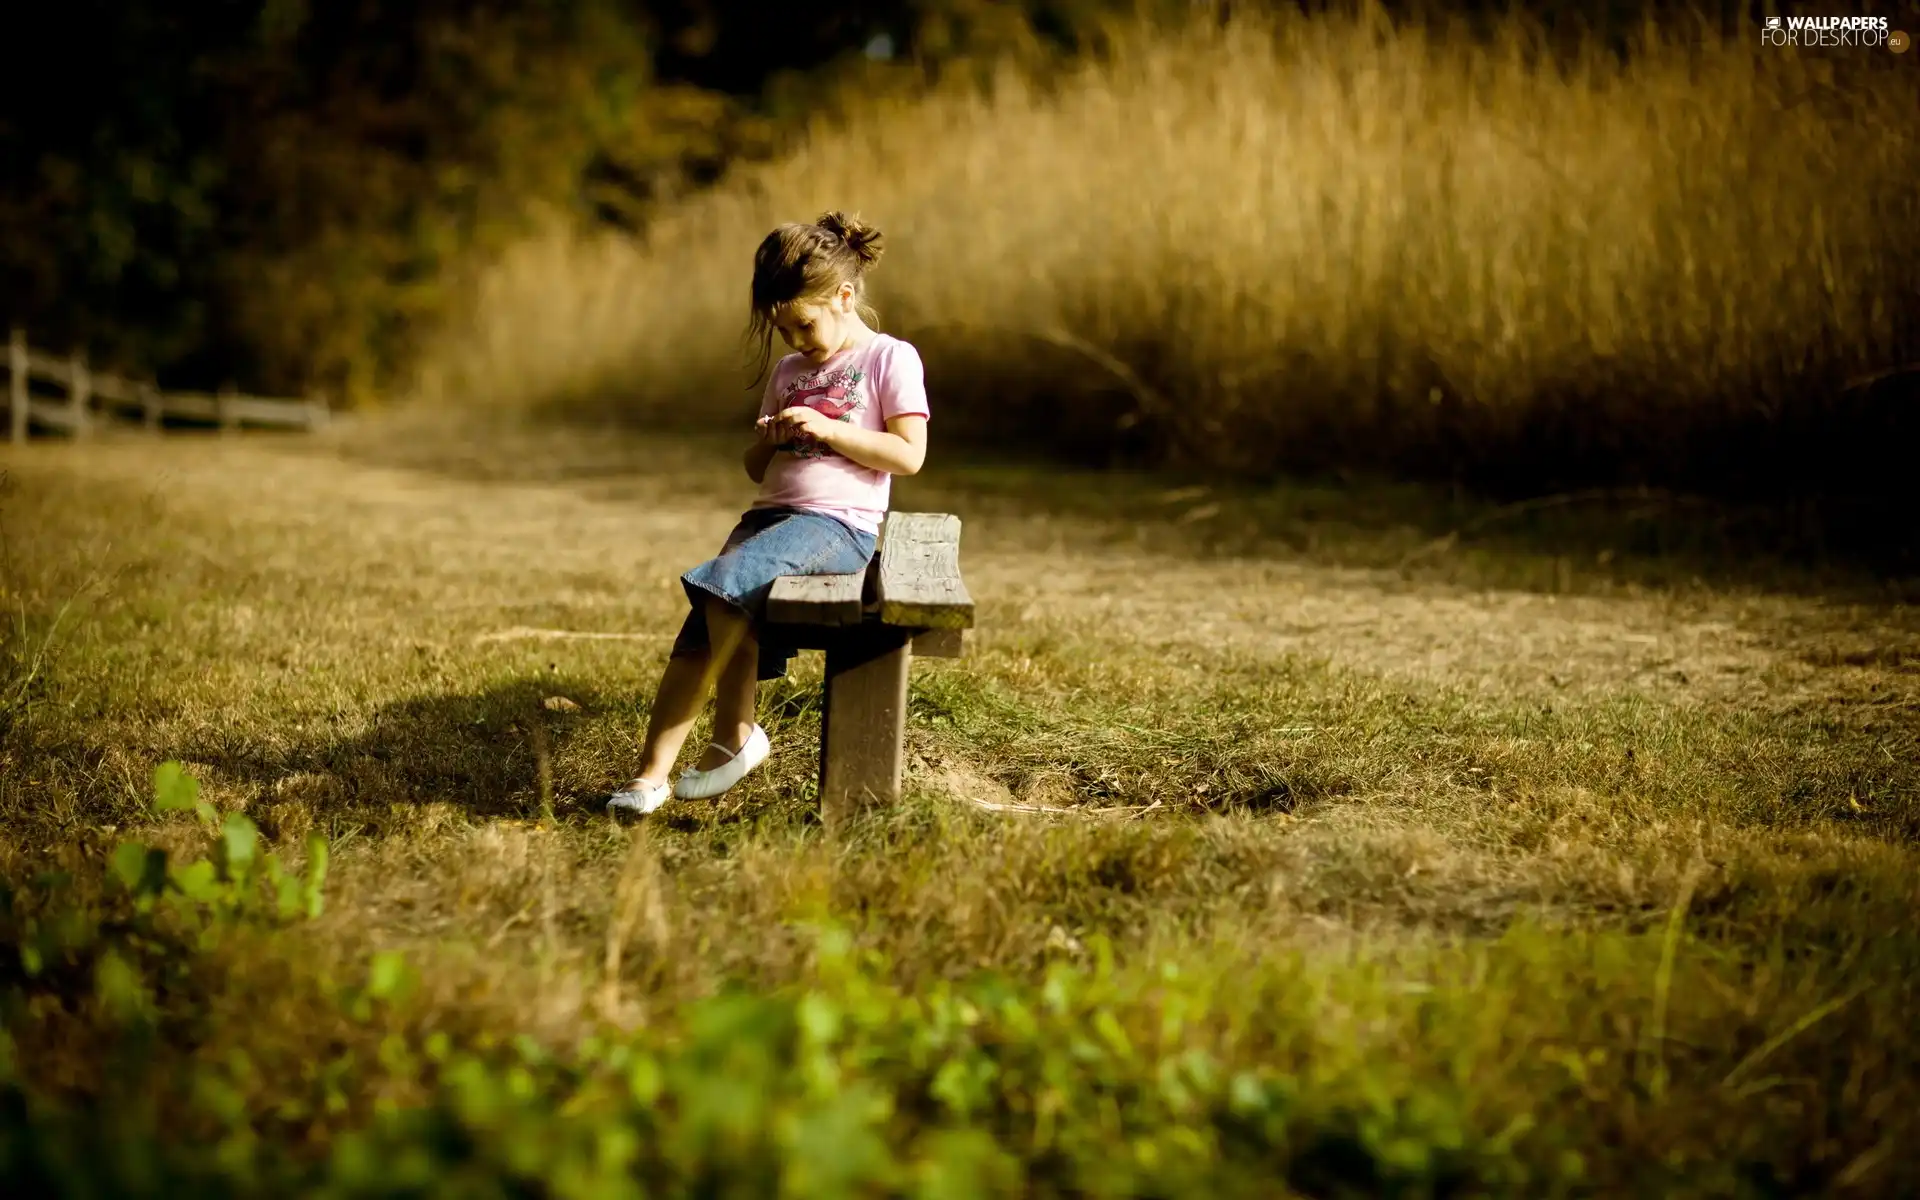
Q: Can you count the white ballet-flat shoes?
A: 2